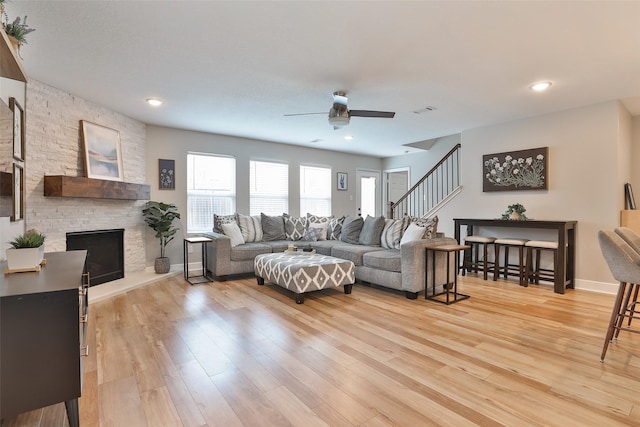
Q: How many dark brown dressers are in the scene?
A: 1